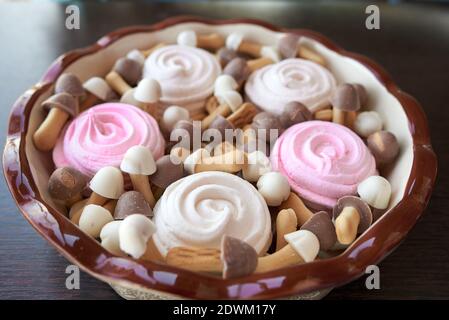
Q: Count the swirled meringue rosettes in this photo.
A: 5